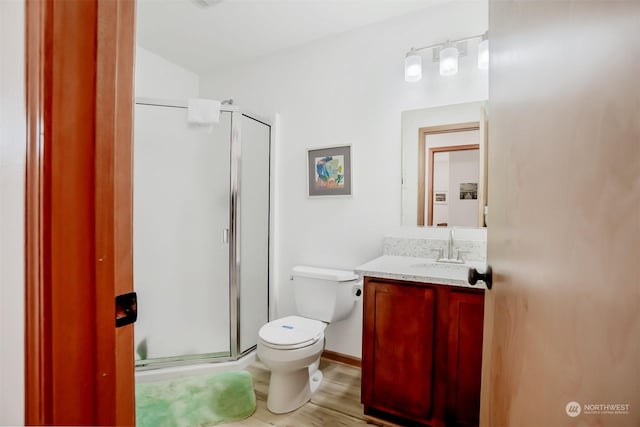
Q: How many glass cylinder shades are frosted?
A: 3